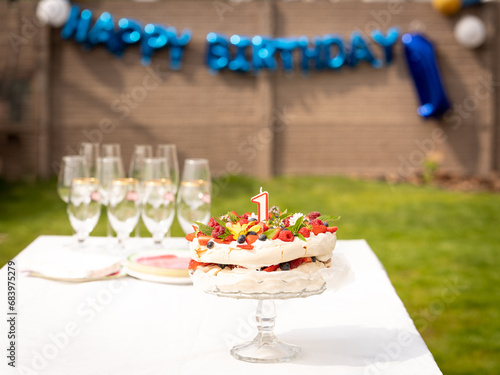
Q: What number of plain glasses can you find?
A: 8